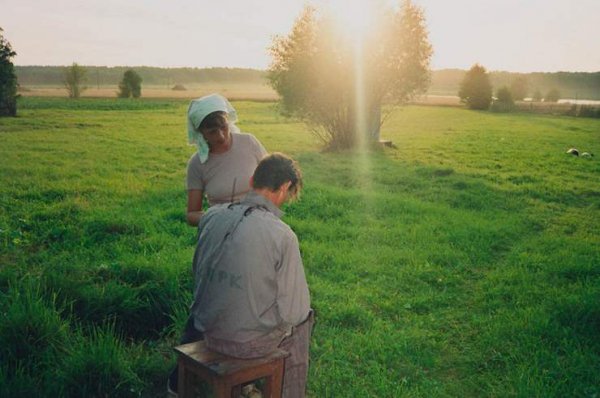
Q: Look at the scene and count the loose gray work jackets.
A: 1